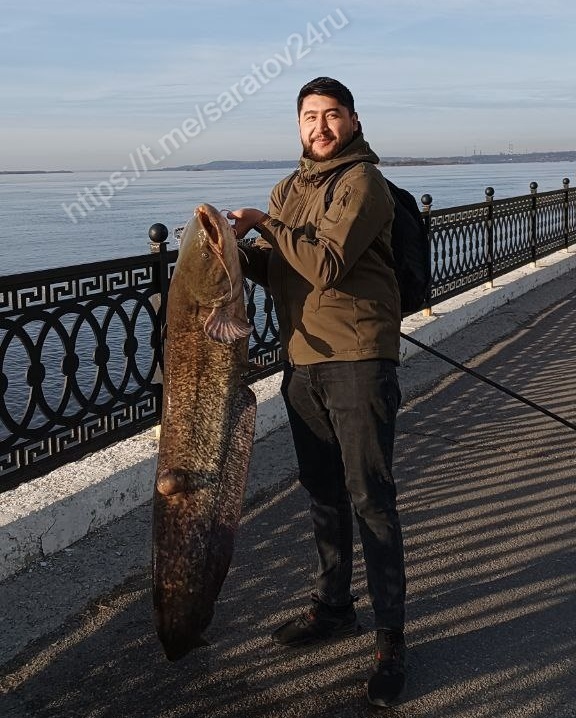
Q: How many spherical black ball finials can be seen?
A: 5